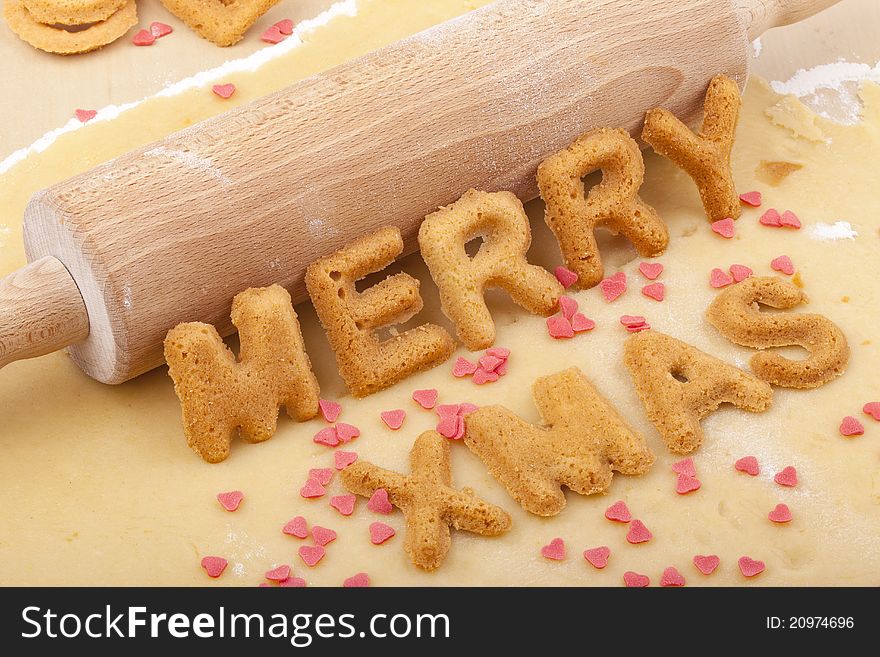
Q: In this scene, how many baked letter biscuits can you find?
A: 9